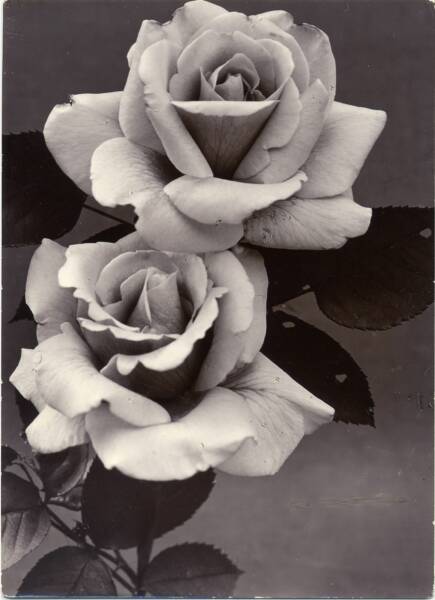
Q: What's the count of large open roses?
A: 2